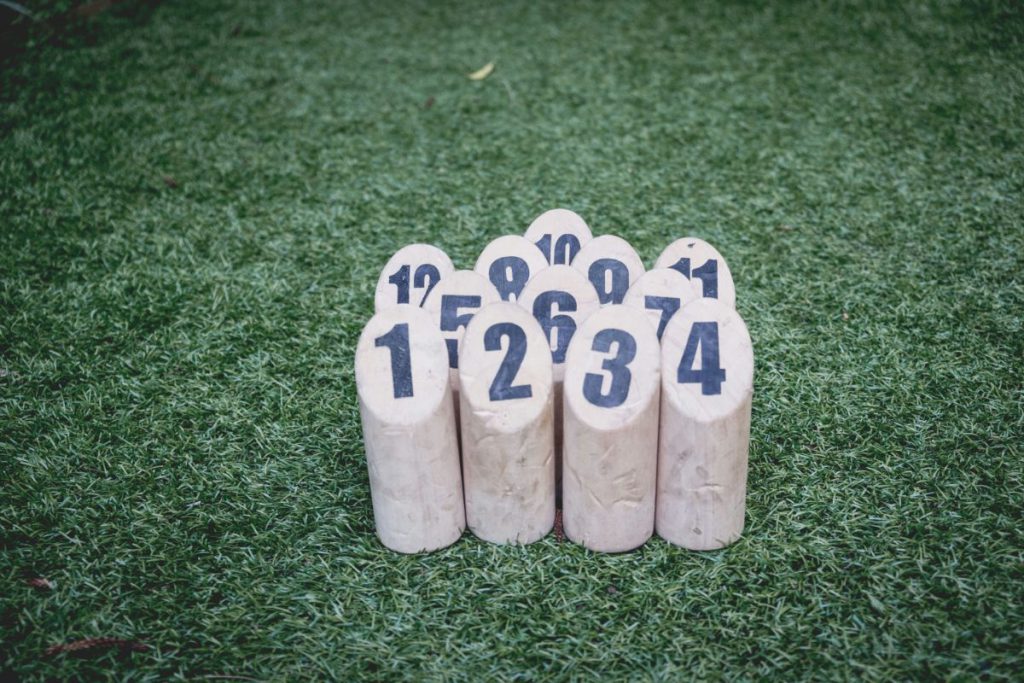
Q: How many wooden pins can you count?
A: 12